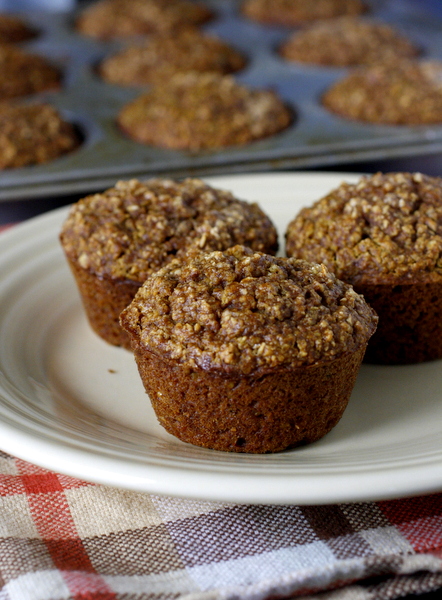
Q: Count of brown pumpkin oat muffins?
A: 12